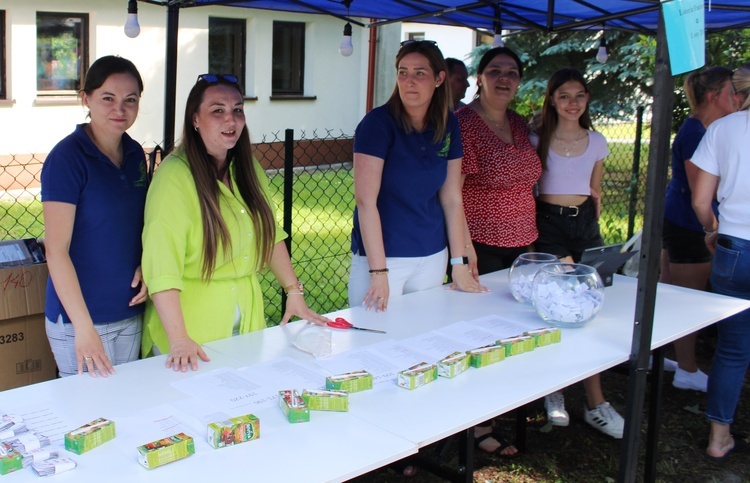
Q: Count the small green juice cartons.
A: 12